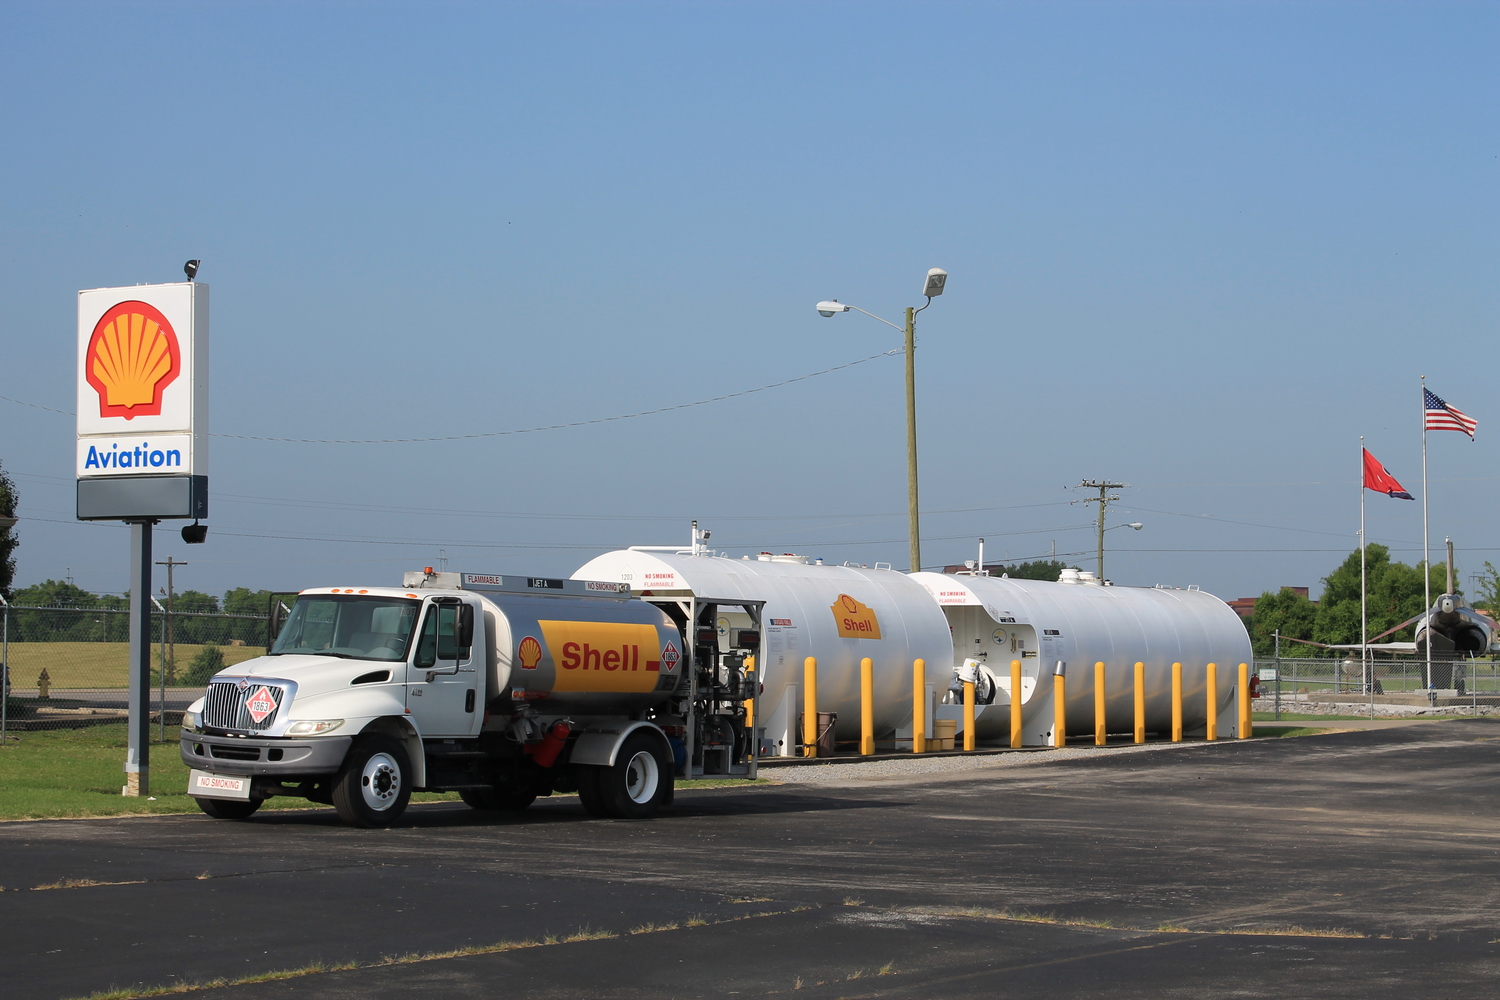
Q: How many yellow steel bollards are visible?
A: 12